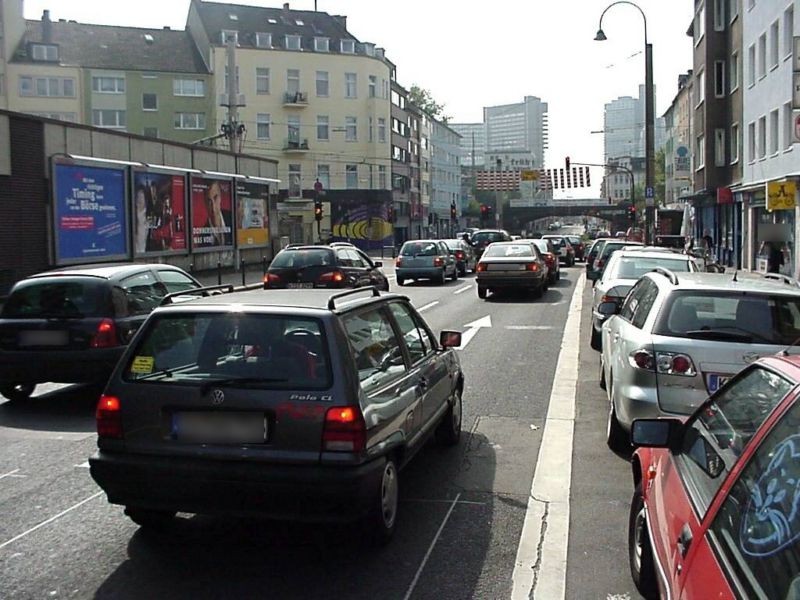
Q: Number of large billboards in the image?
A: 4